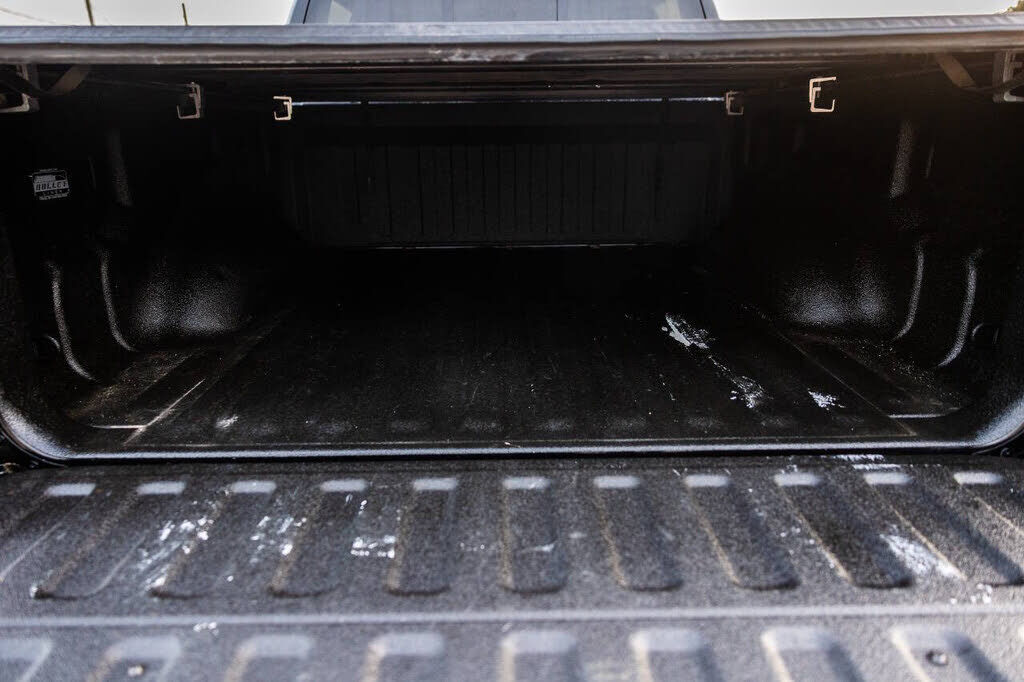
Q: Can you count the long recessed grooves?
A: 11